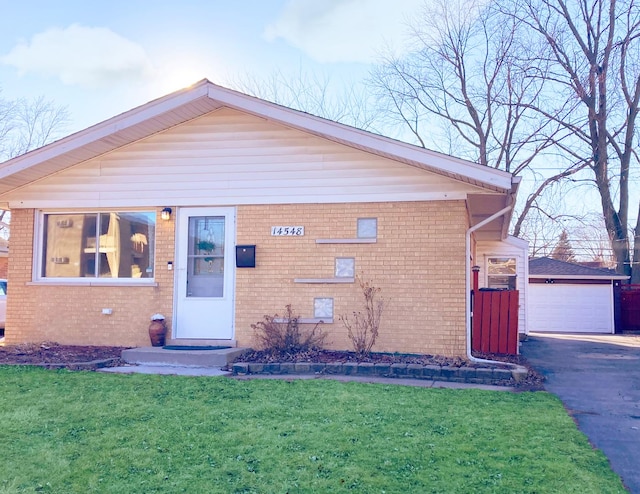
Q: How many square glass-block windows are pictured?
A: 3